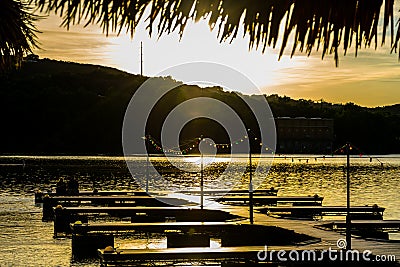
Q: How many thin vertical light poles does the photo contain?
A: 4